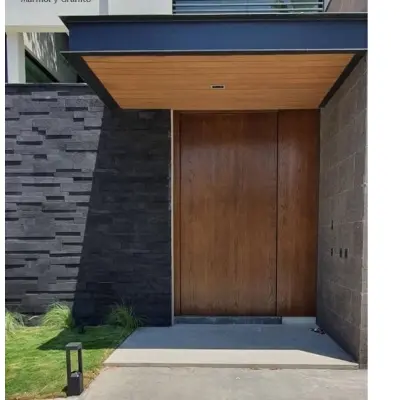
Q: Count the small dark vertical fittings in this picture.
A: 4